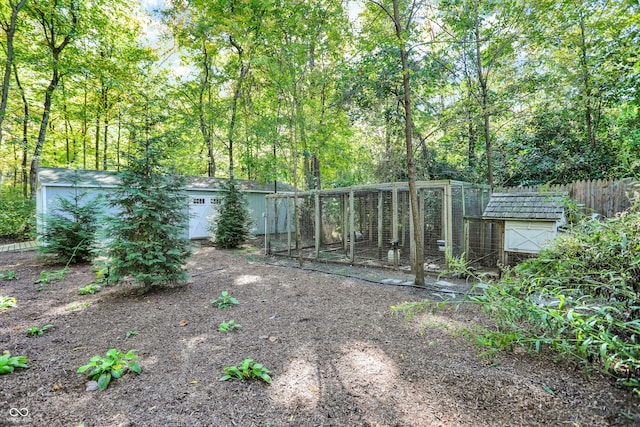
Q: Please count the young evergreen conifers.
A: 3